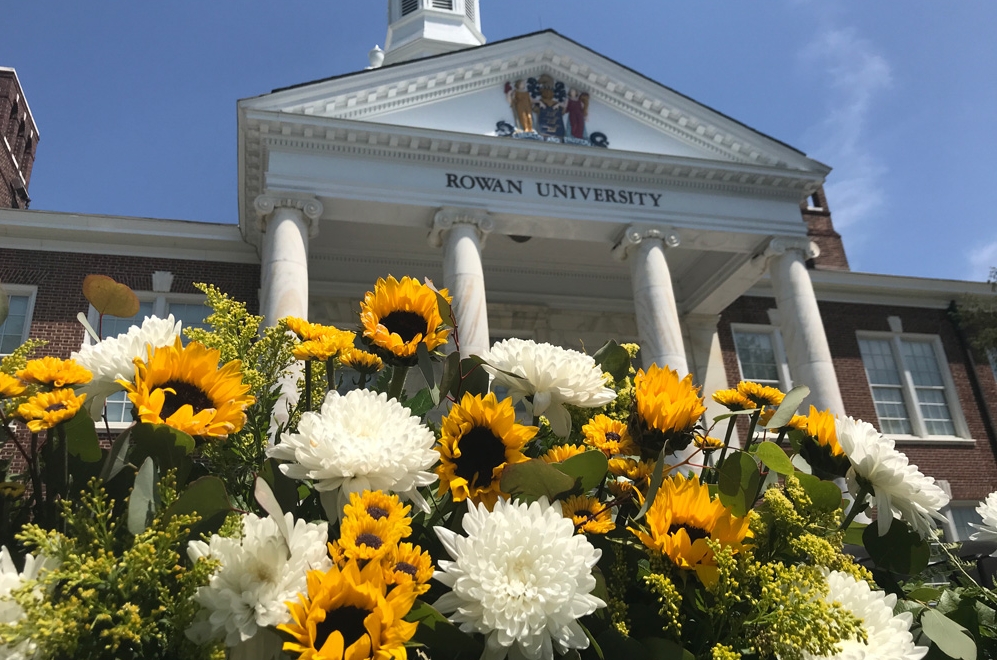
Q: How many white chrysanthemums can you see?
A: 9